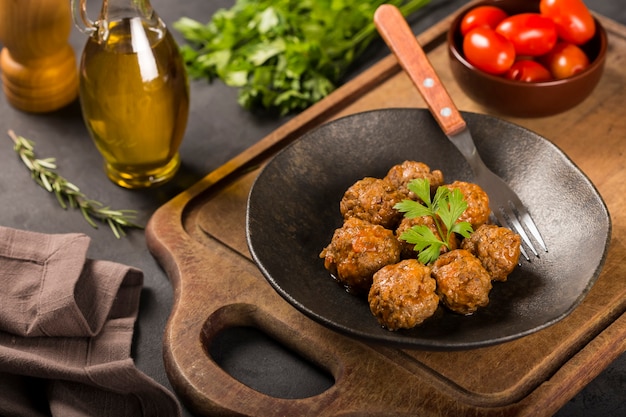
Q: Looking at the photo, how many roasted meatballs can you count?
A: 8